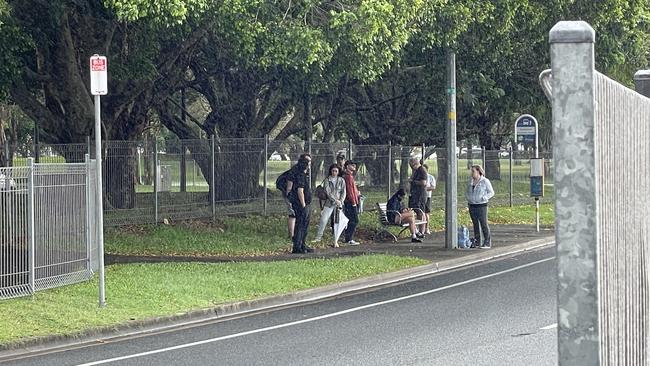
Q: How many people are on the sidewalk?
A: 9